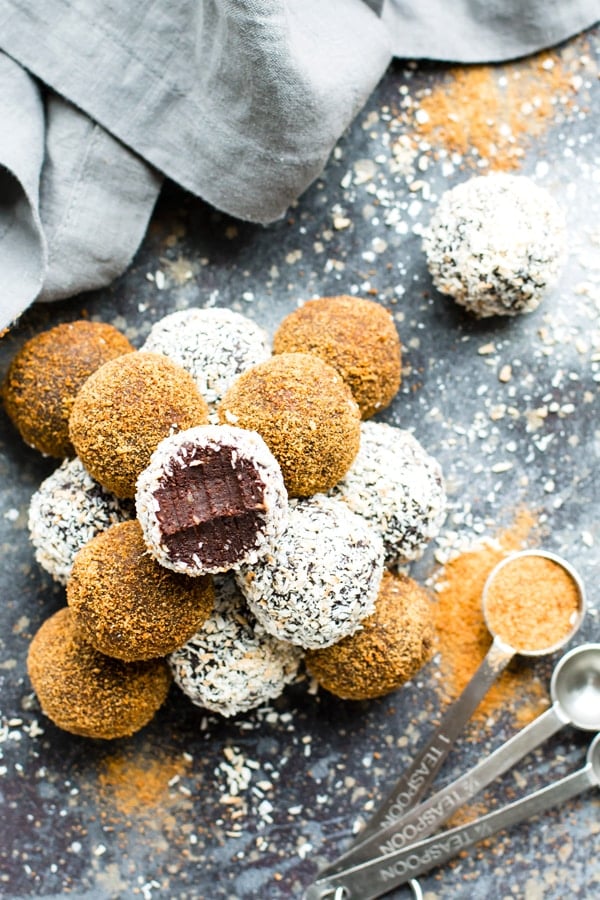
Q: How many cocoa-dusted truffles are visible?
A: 7